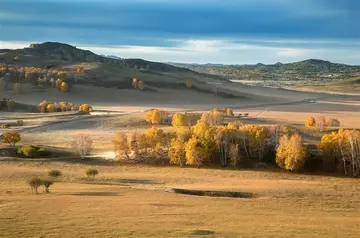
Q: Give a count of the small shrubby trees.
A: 4